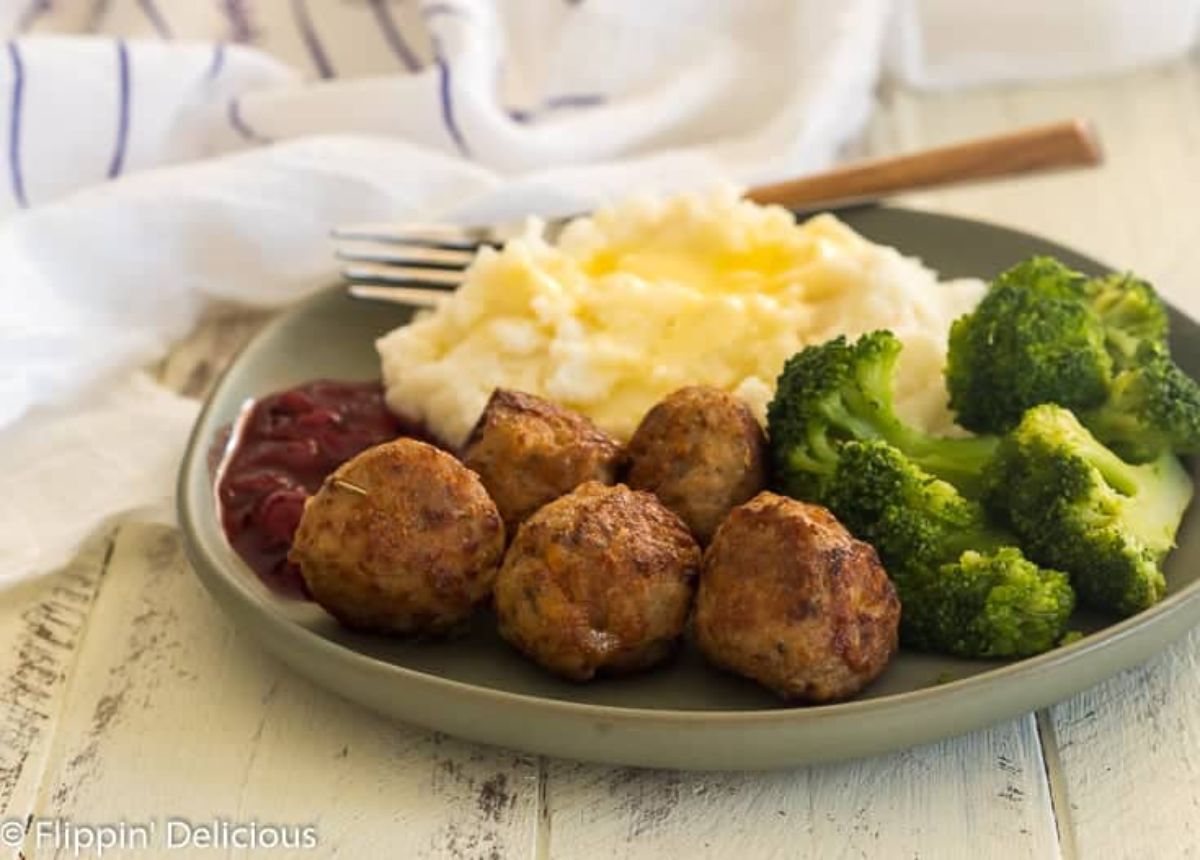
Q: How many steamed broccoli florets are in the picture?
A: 4